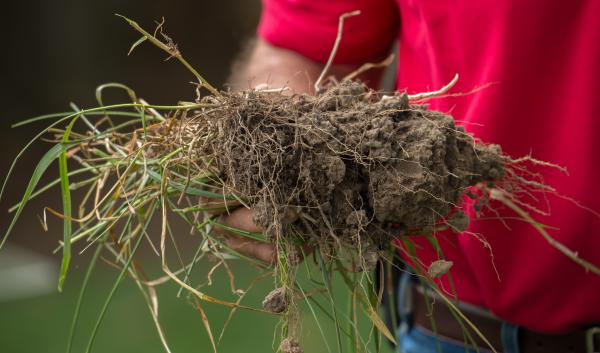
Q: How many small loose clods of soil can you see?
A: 3